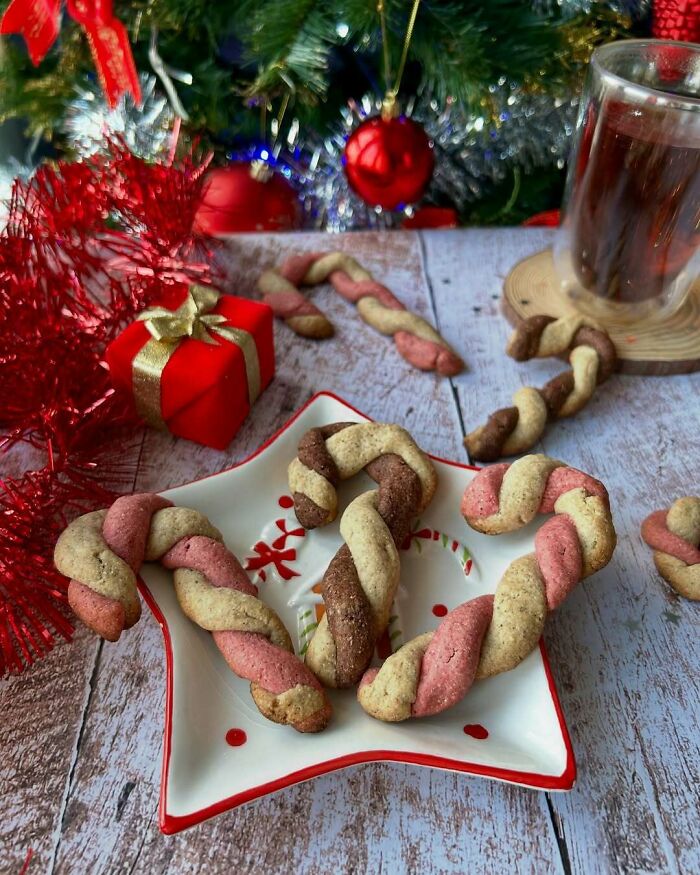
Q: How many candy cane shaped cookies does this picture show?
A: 6